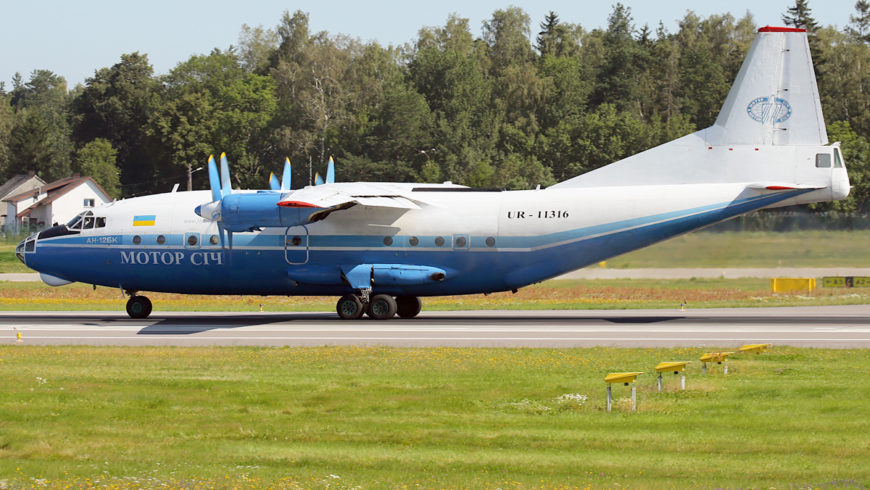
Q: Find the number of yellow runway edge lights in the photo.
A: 4